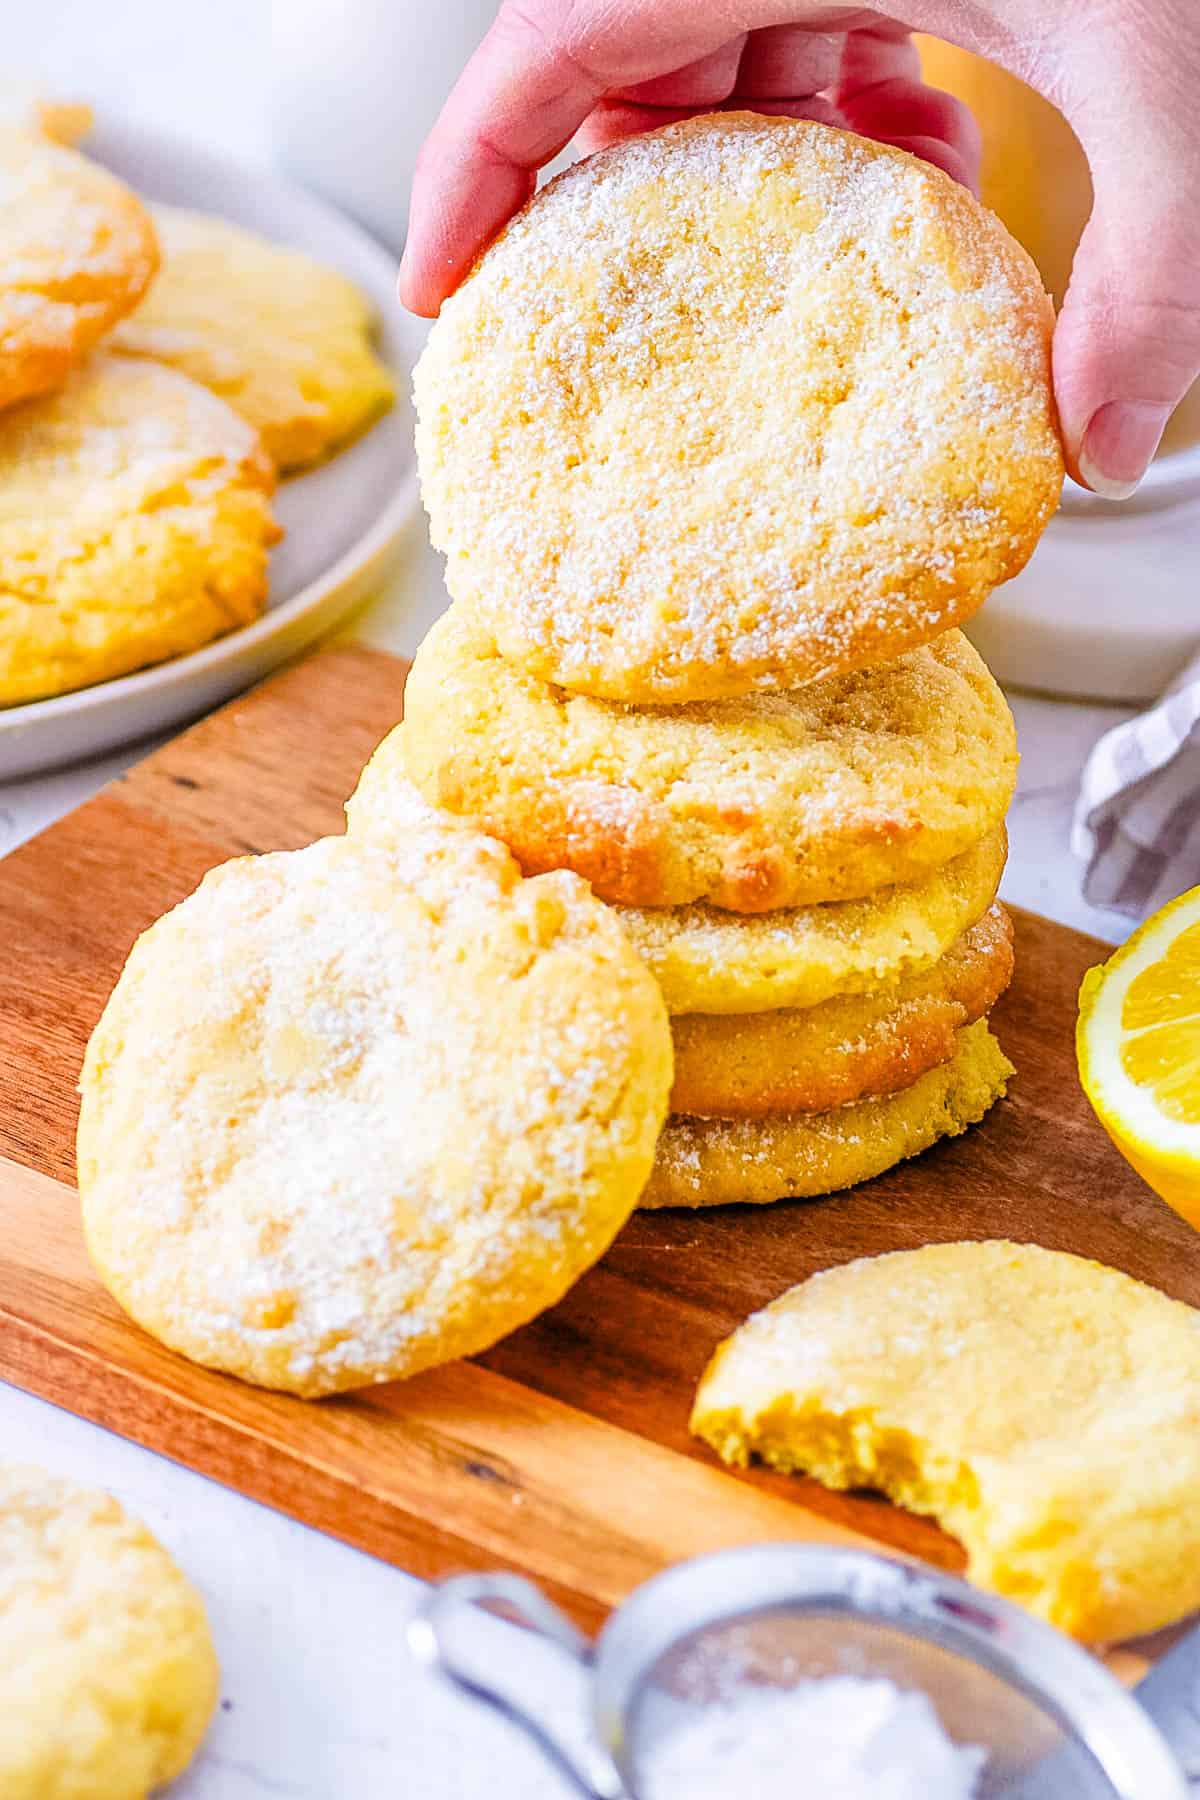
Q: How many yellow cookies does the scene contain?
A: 11